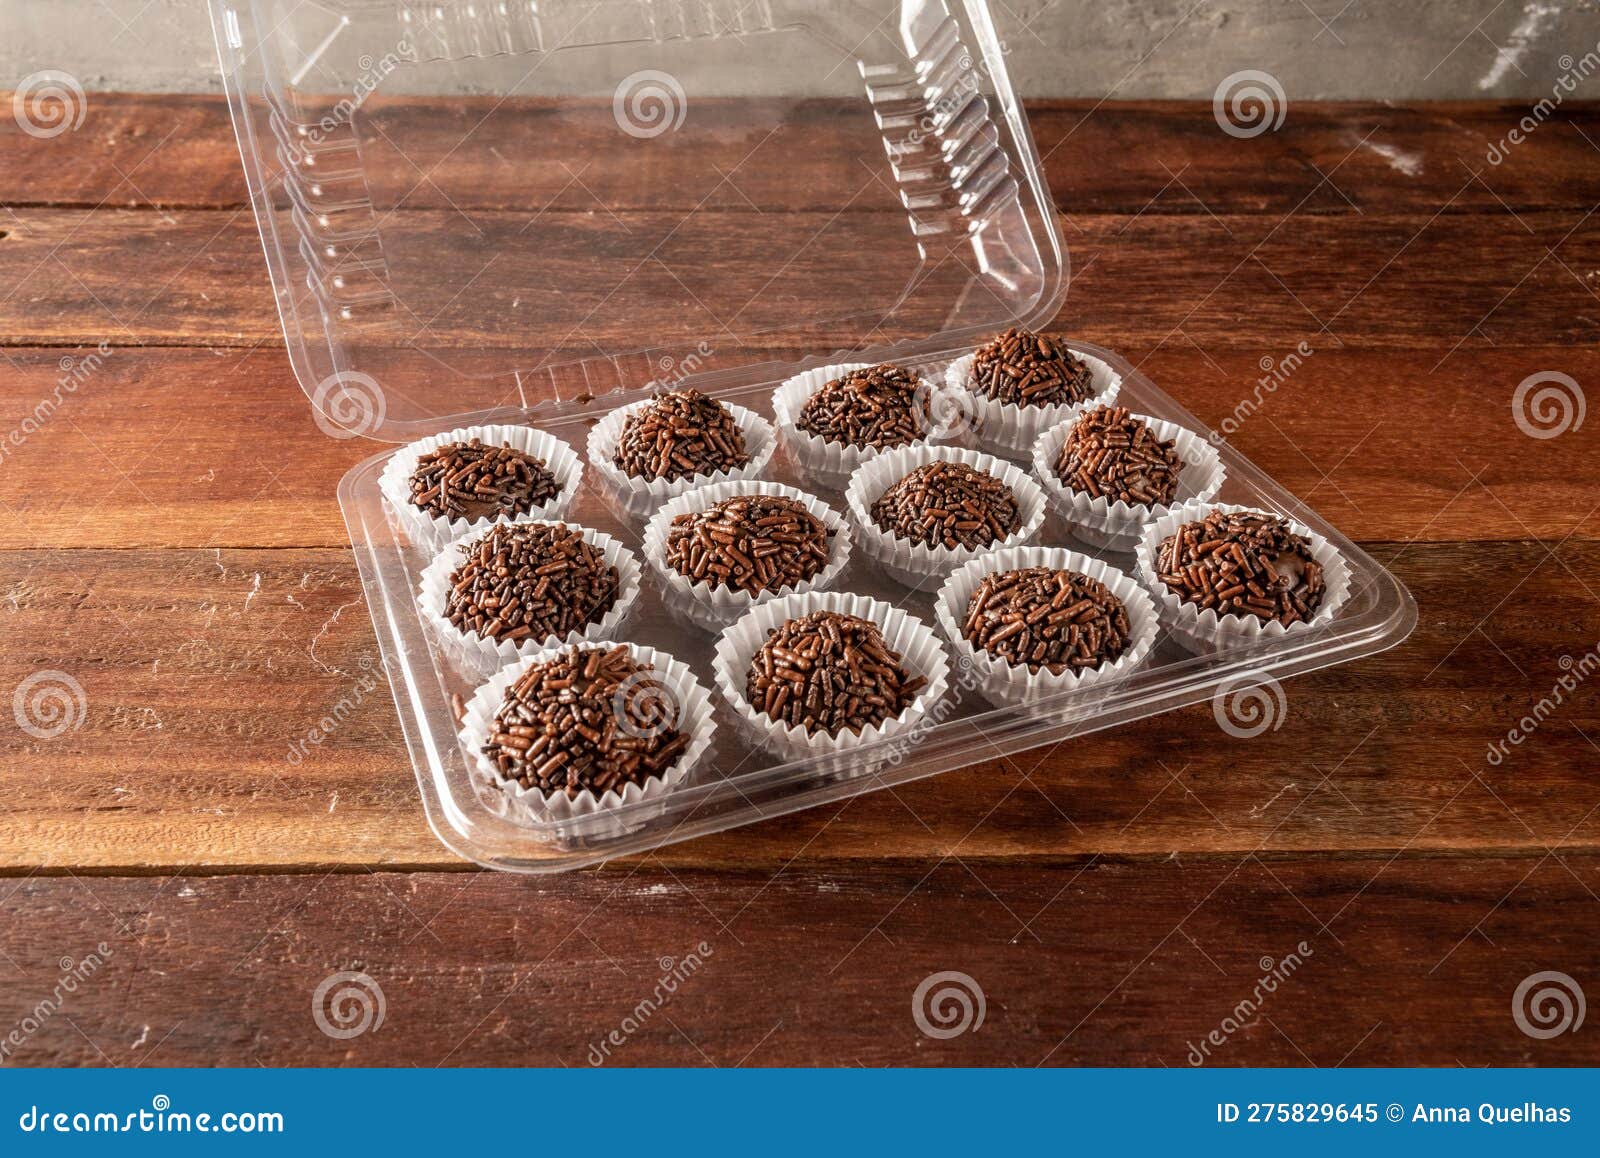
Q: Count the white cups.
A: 12